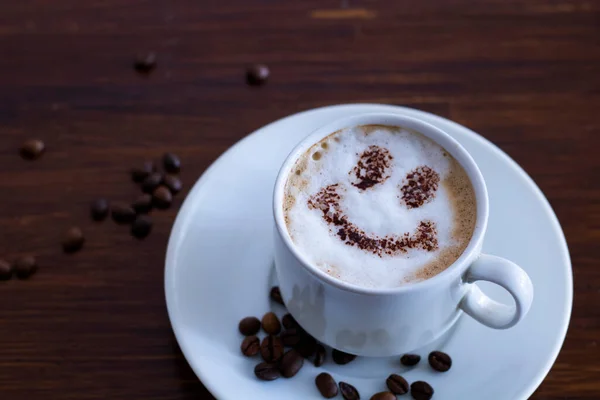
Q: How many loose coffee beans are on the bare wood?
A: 15